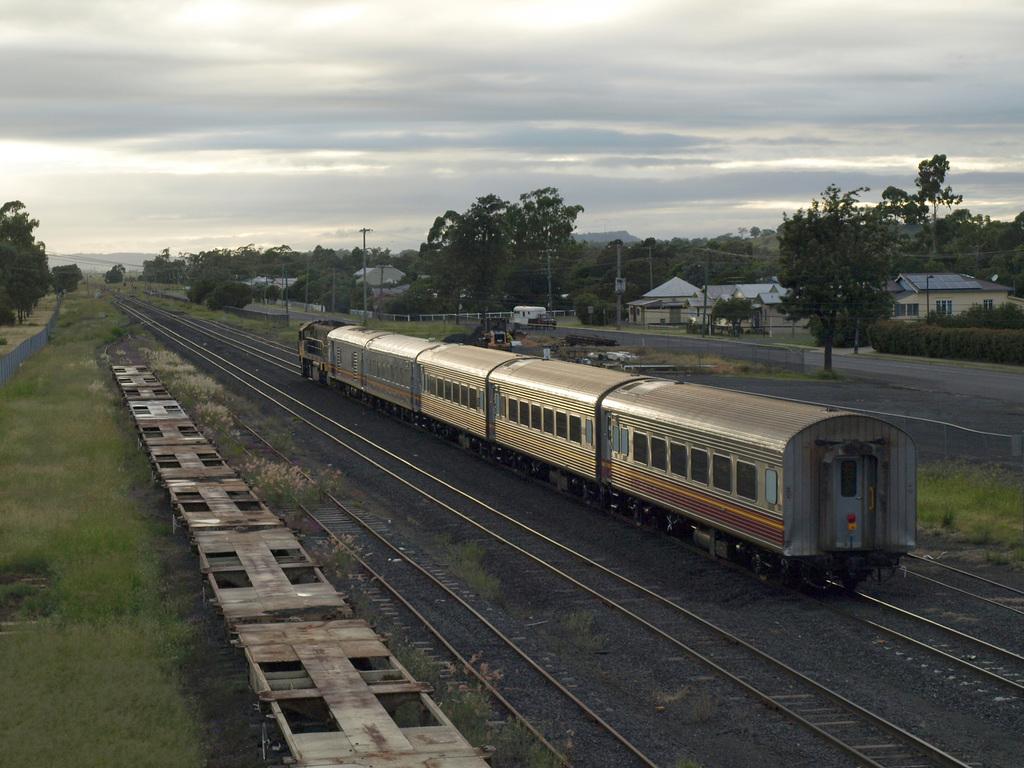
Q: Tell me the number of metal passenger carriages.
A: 5